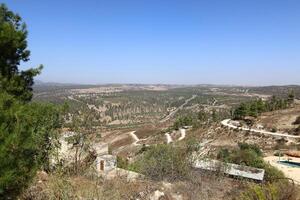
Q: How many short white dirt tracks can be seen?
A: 3